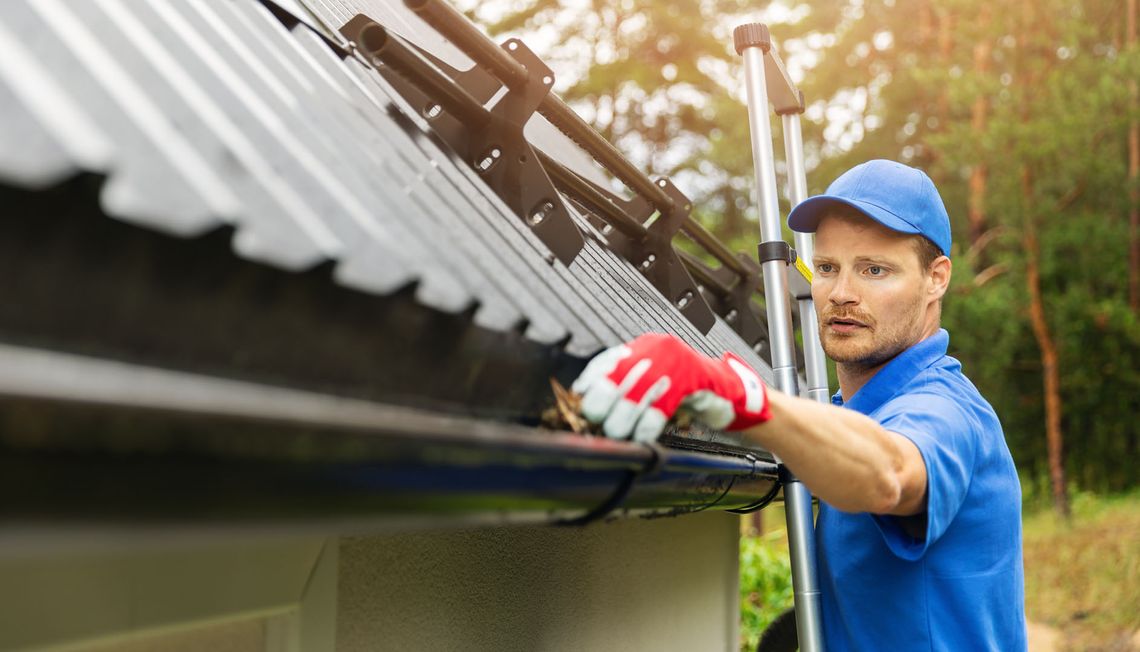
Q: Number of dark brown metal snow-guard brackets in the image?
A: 3